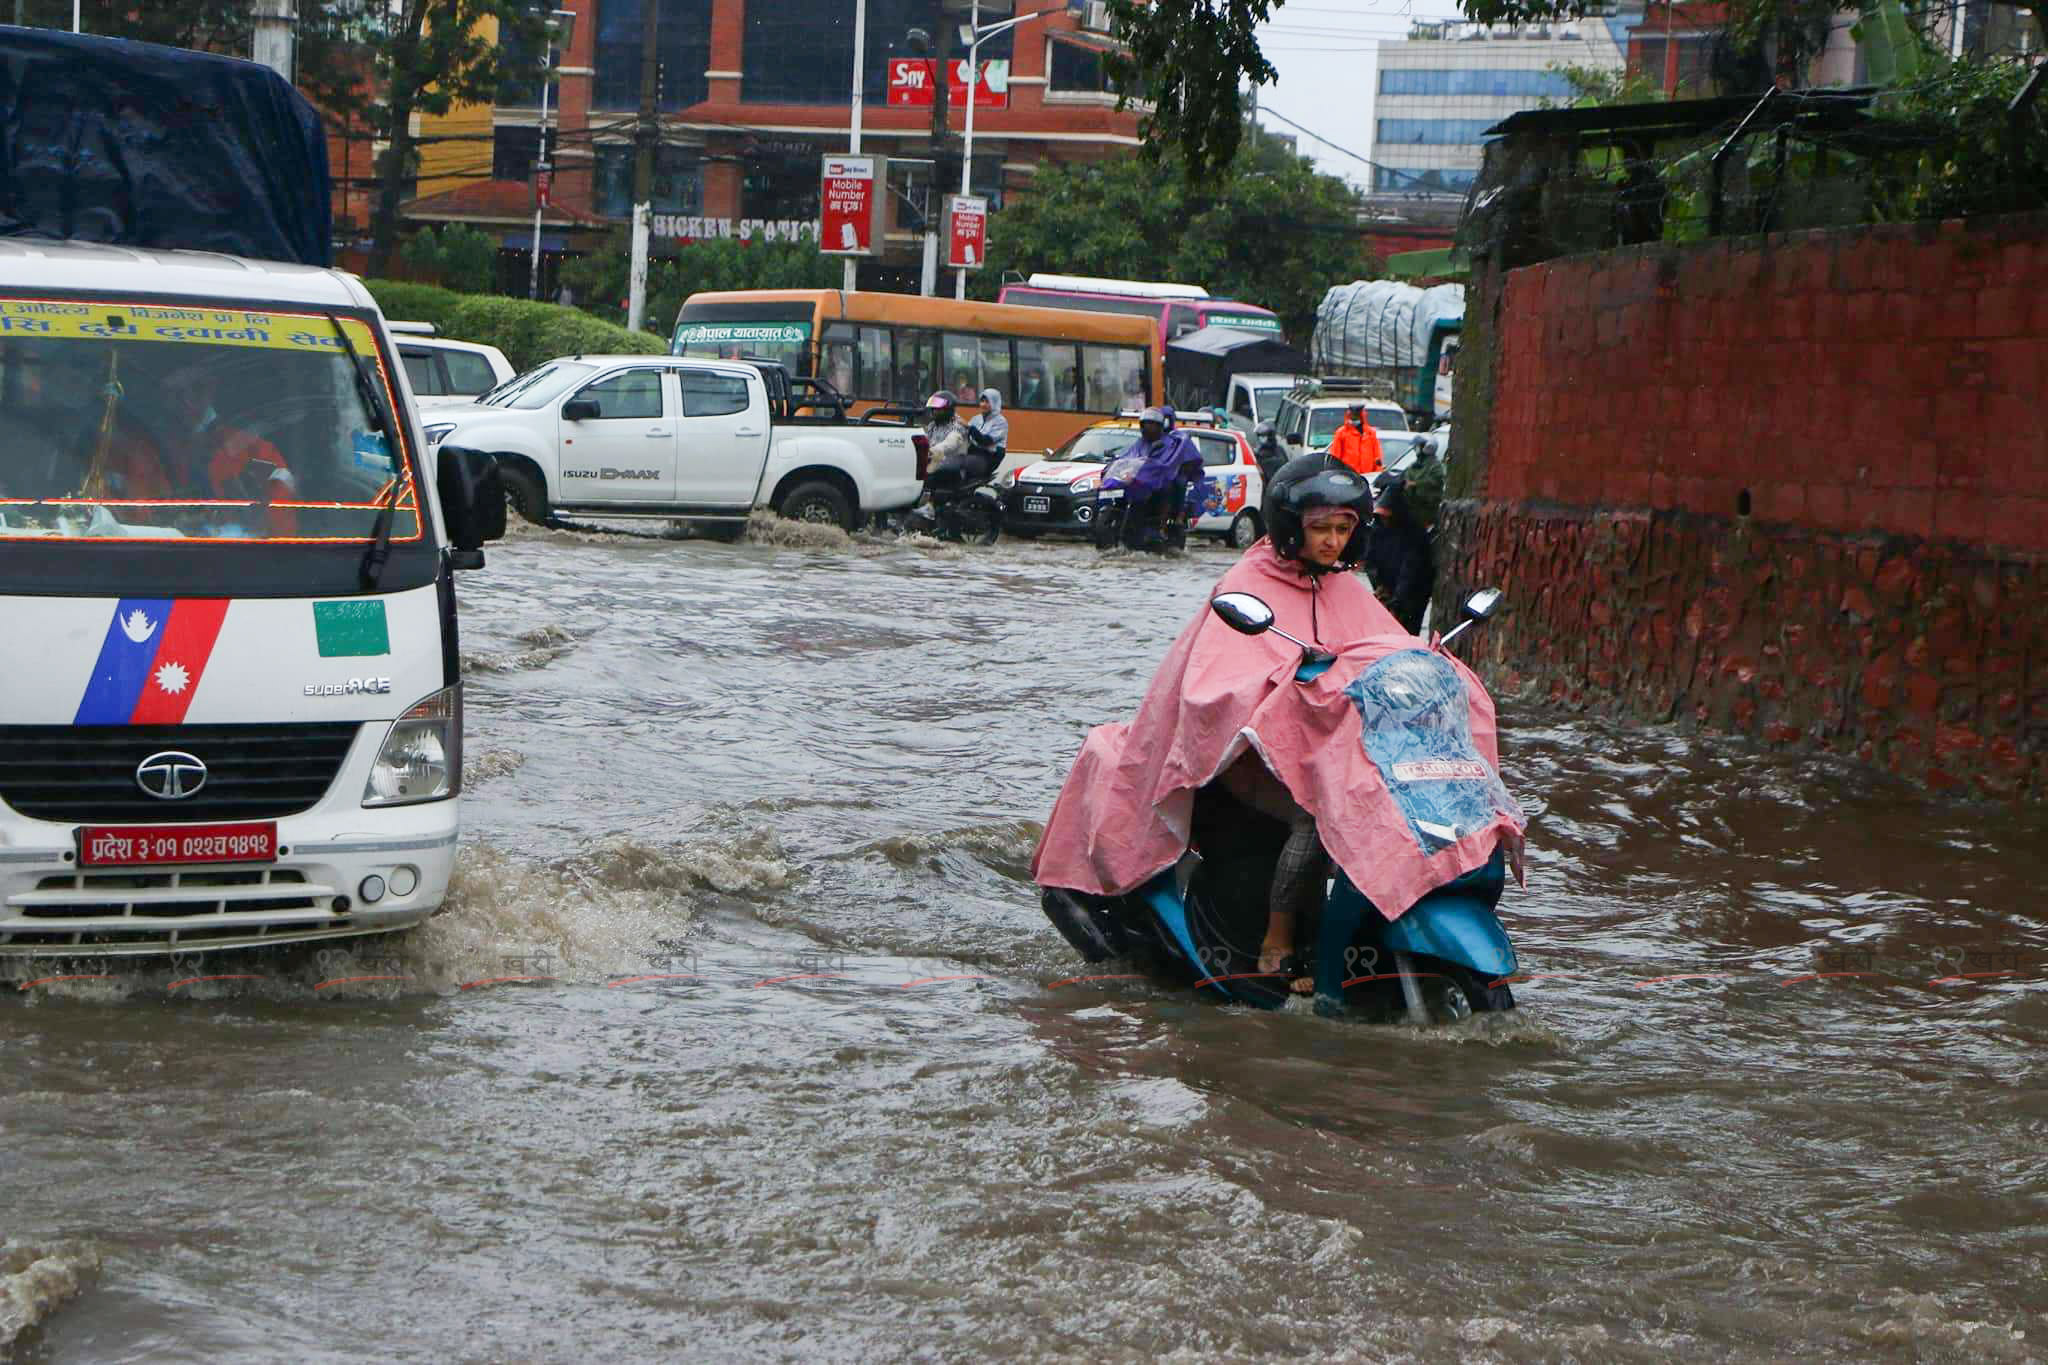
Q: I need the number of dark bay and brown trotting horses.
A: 0